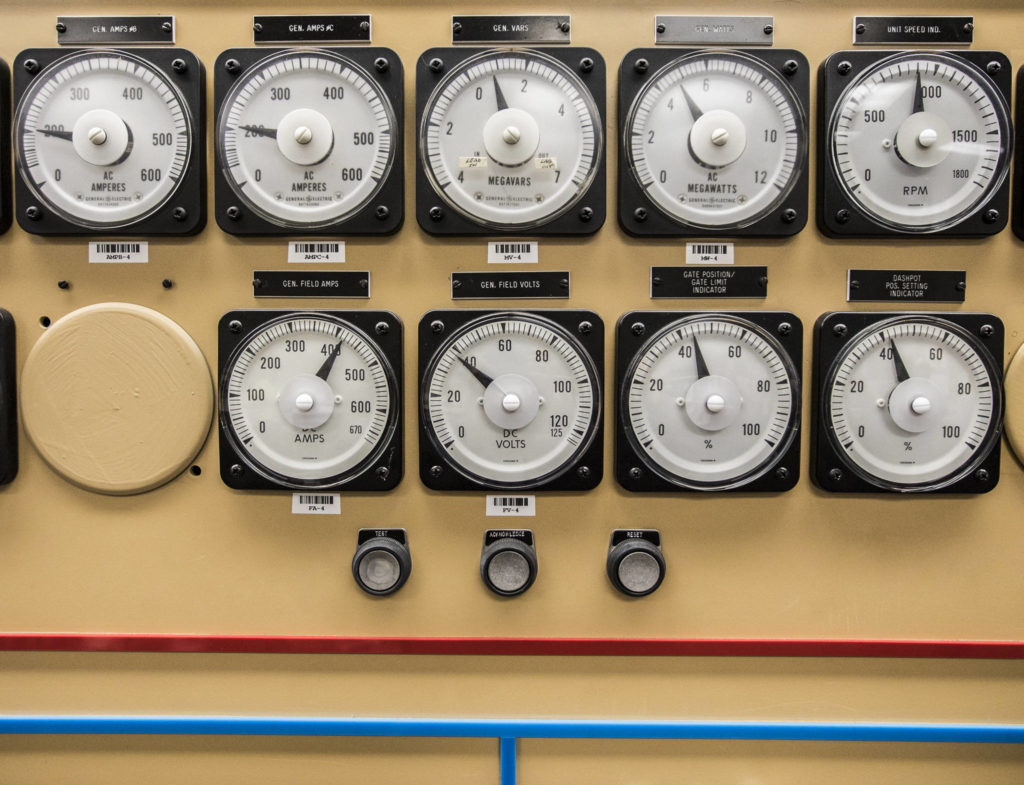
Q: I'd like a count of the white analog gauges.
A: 9